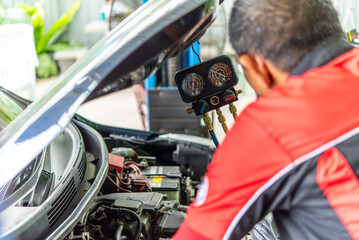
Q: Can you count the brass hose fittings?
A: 3